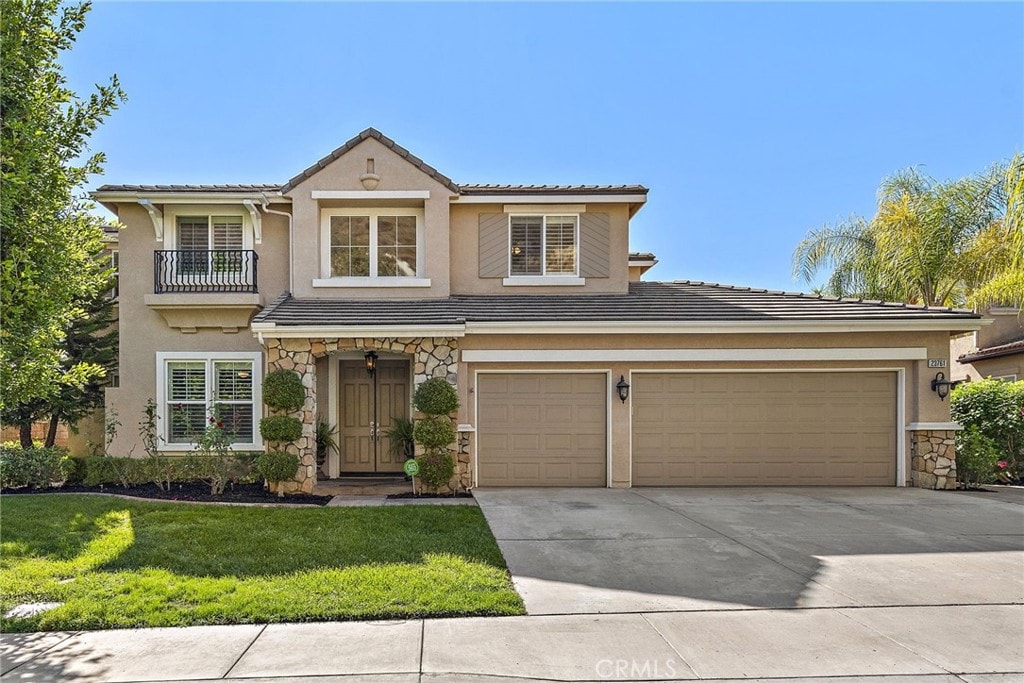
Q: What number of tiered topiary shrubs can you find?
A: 2